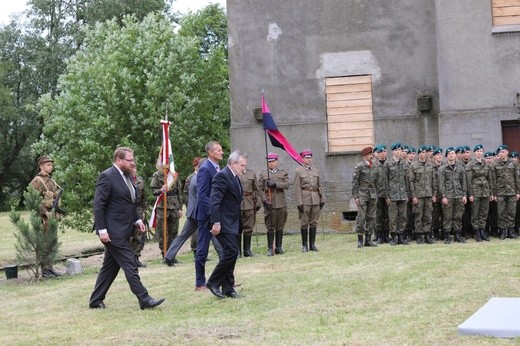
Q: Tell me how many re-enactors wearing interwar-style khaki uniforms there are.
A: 3